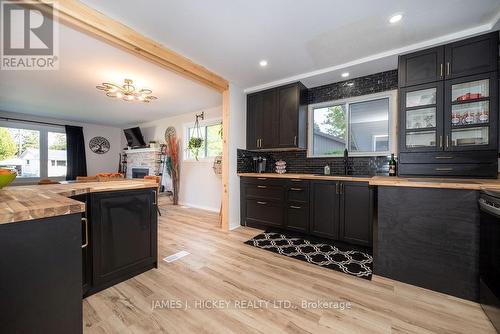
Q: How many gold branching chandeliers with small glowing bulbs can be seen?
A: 1